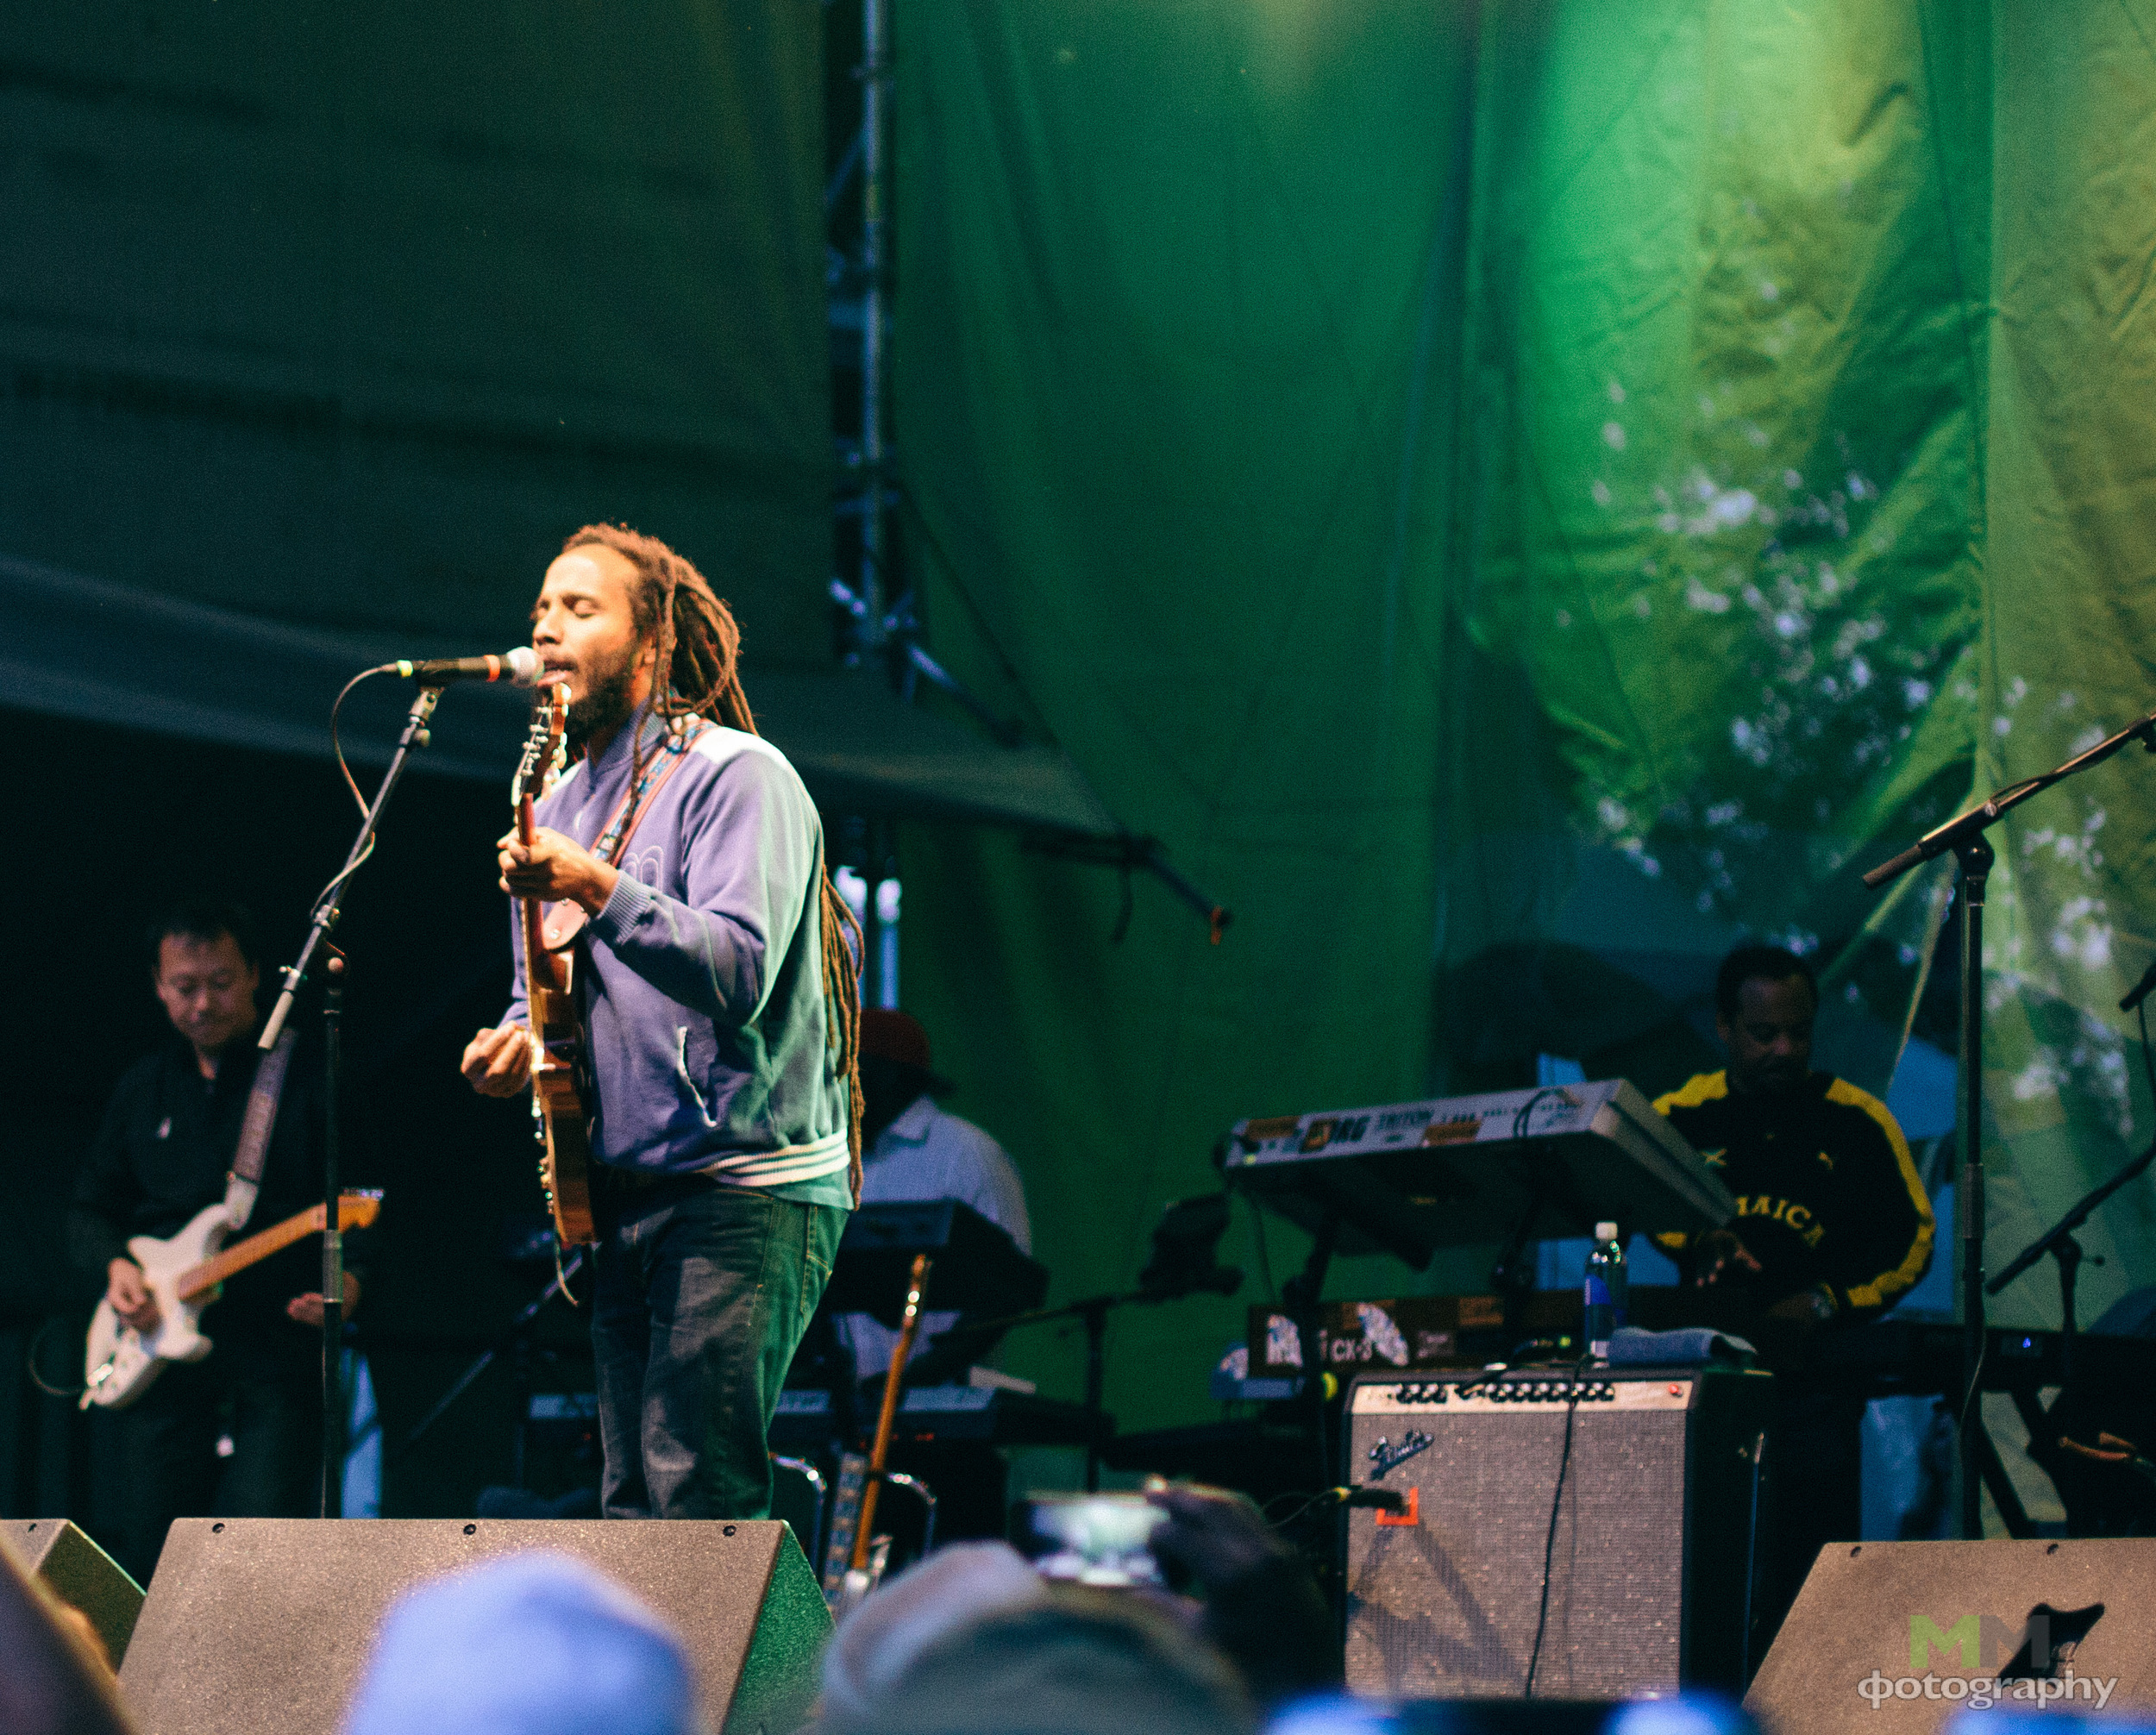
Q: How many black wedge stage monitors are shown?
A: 3